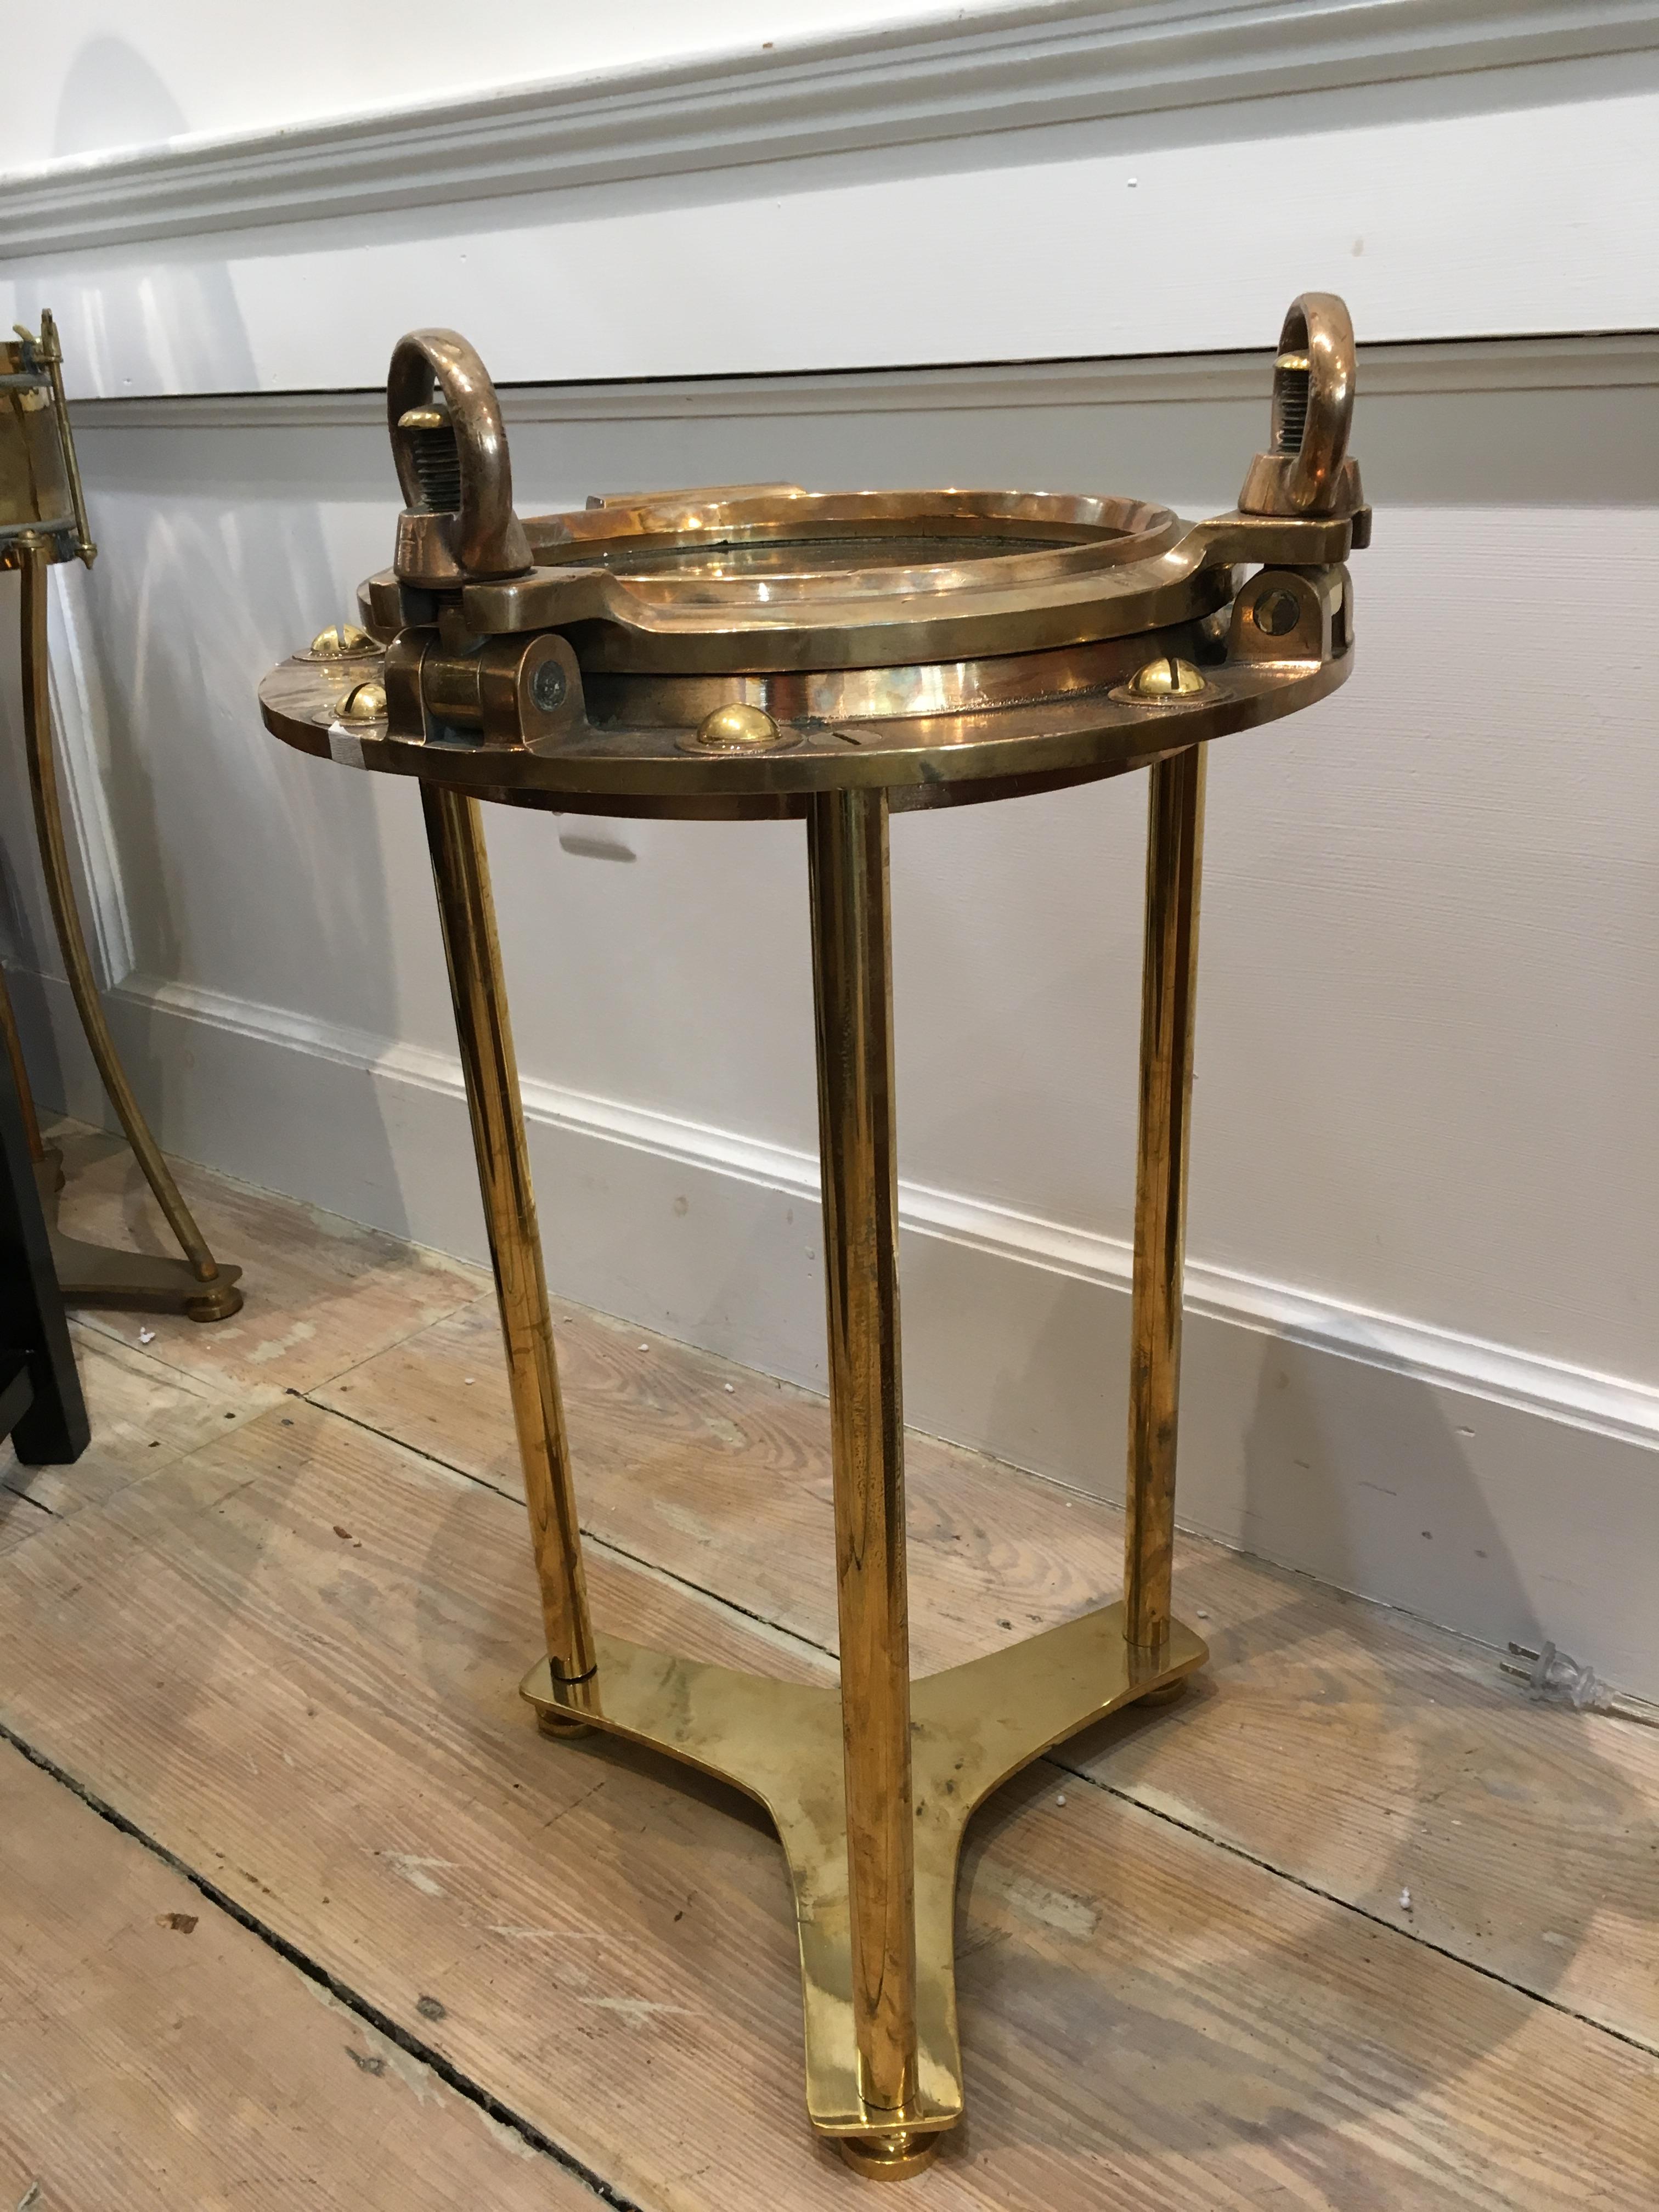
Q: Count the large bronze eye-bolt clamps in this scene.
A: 2